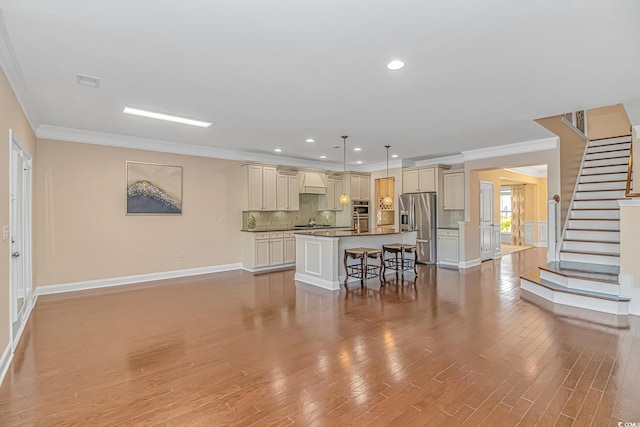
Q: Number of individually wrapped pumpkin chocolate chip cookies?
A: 0